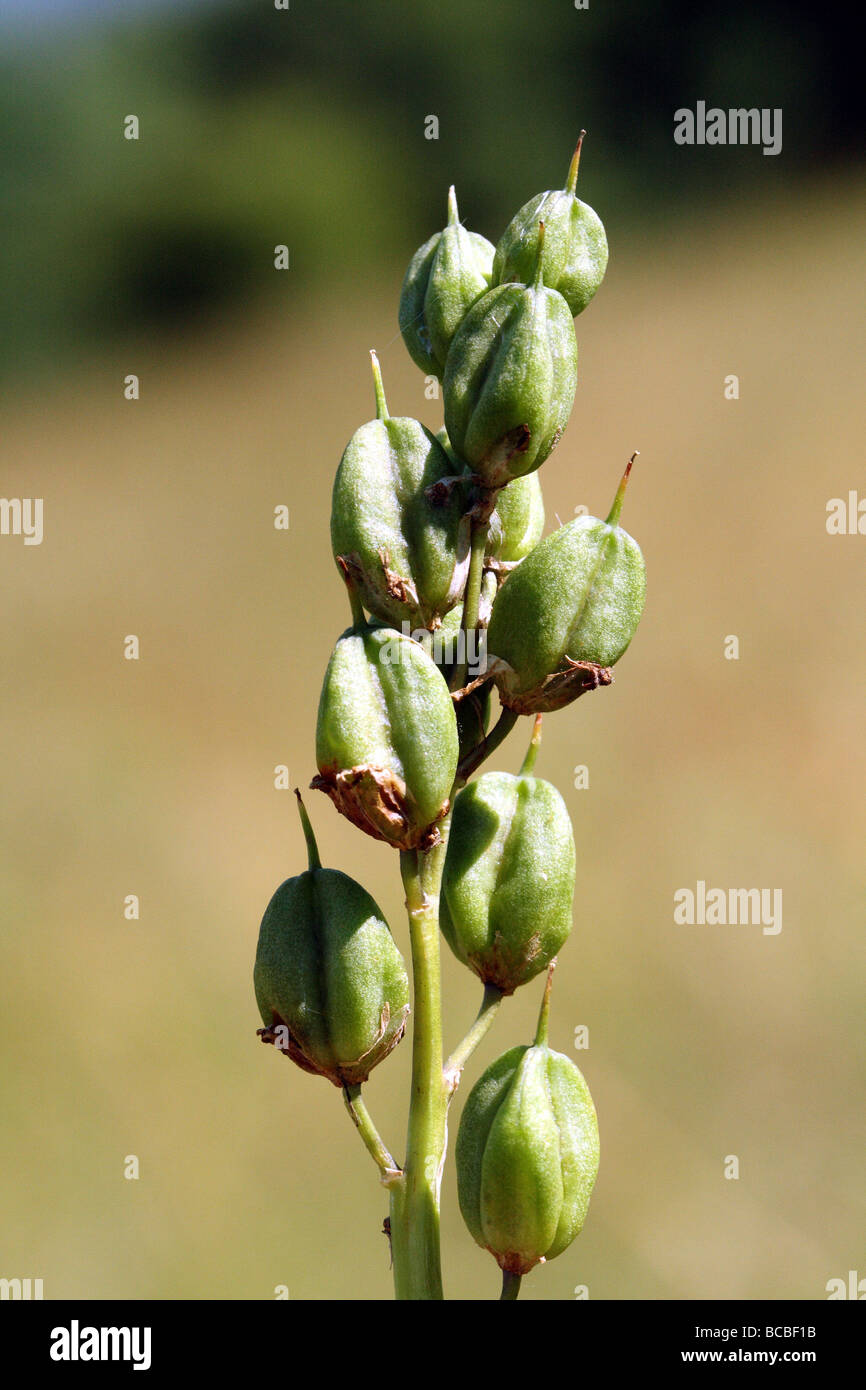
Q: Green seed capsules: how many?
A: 11